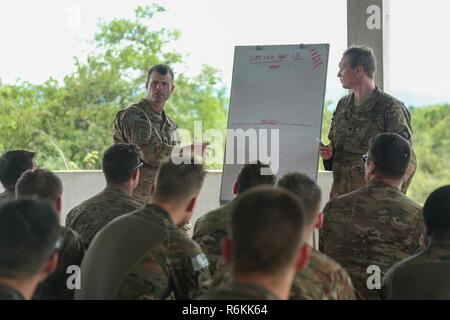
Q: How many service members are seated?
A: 10